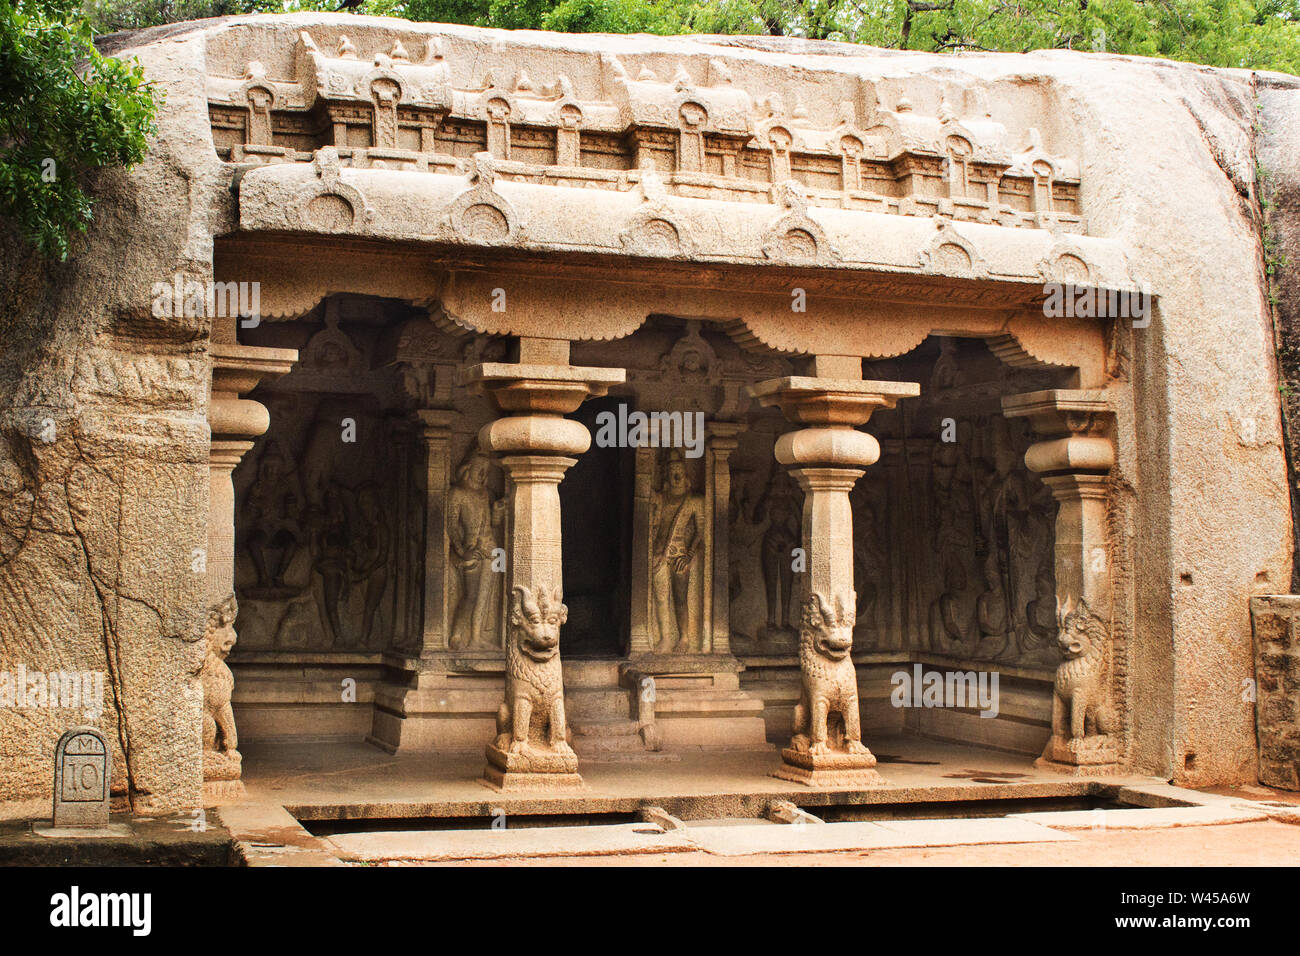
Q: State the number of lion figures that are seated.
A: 4